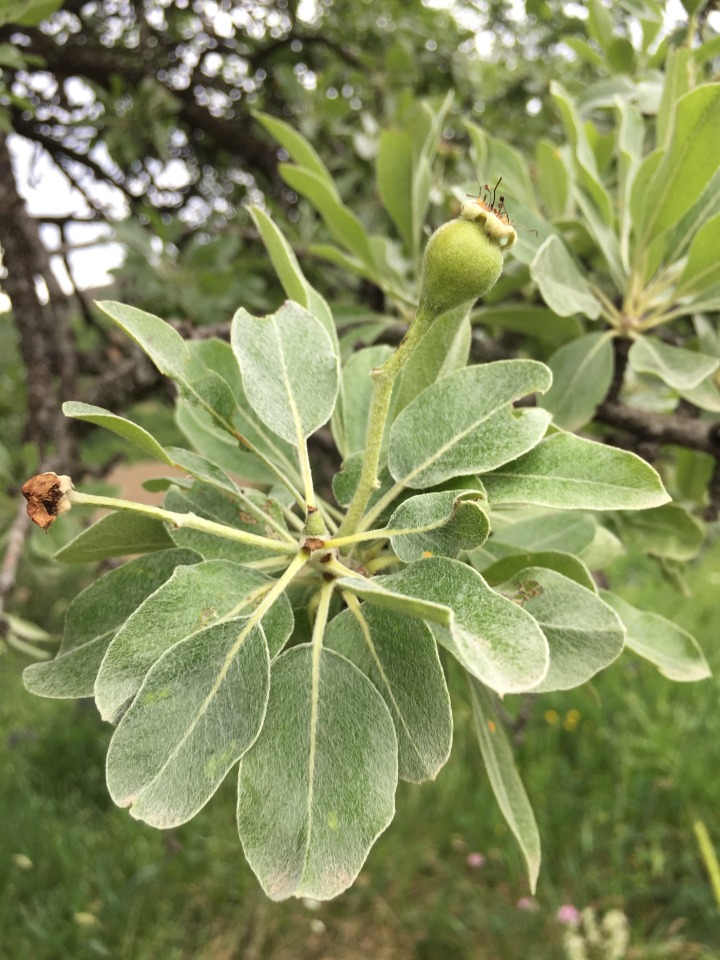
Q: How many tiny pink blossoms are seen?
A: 3